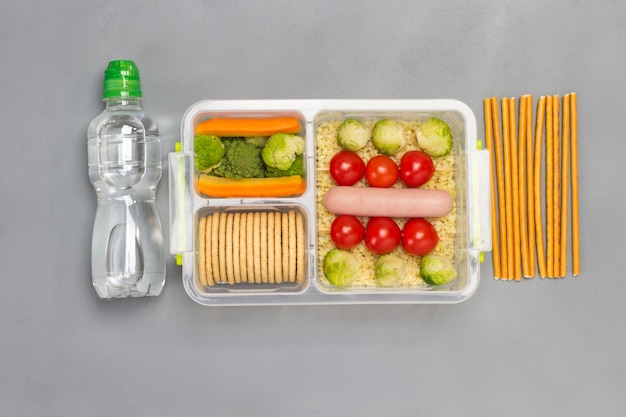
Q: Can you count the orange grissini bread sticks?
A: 11